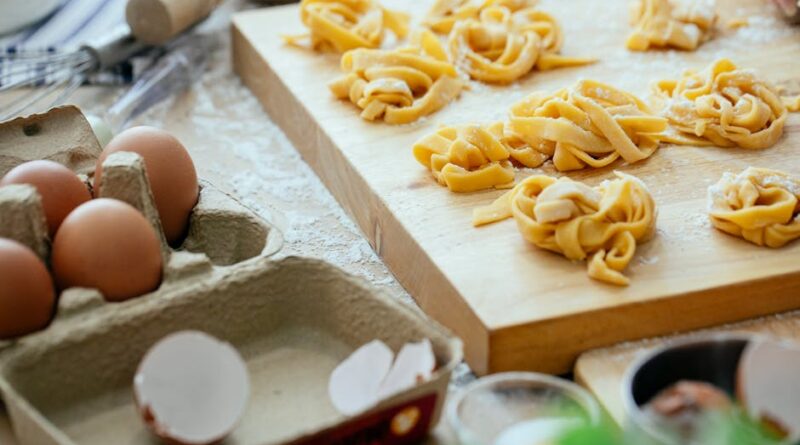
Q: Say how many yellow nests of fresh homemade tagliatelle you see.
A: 10